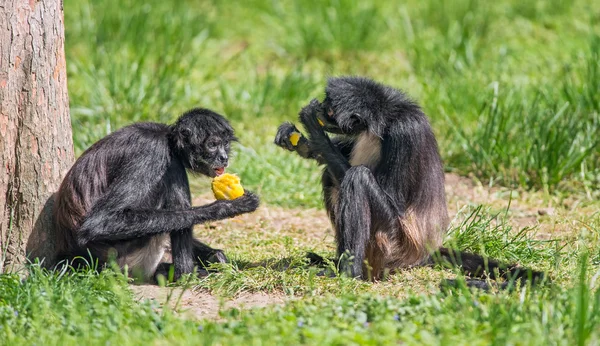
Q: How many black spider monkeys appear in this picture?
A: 2